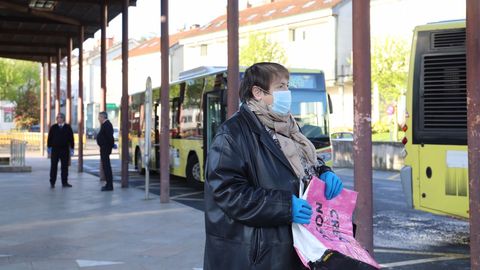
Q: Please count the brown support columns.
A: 11